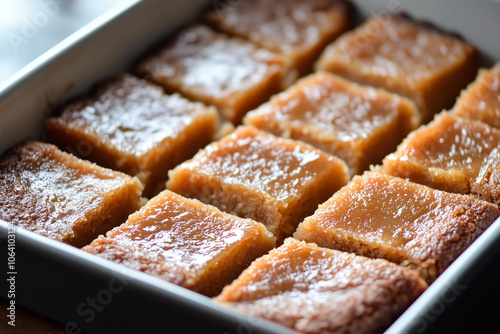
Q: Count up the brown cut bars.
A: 12